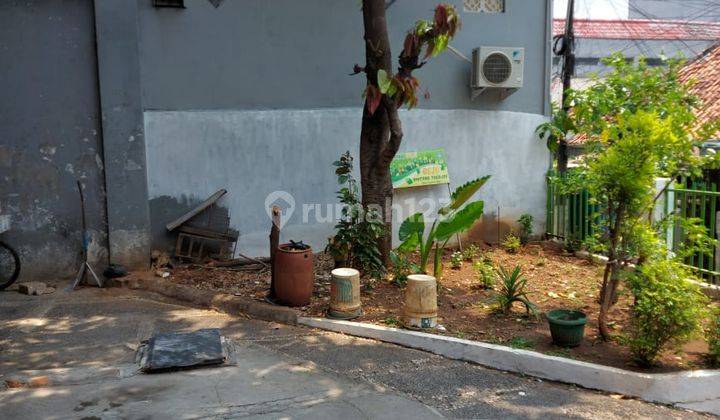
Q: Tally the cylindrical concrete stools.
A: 2